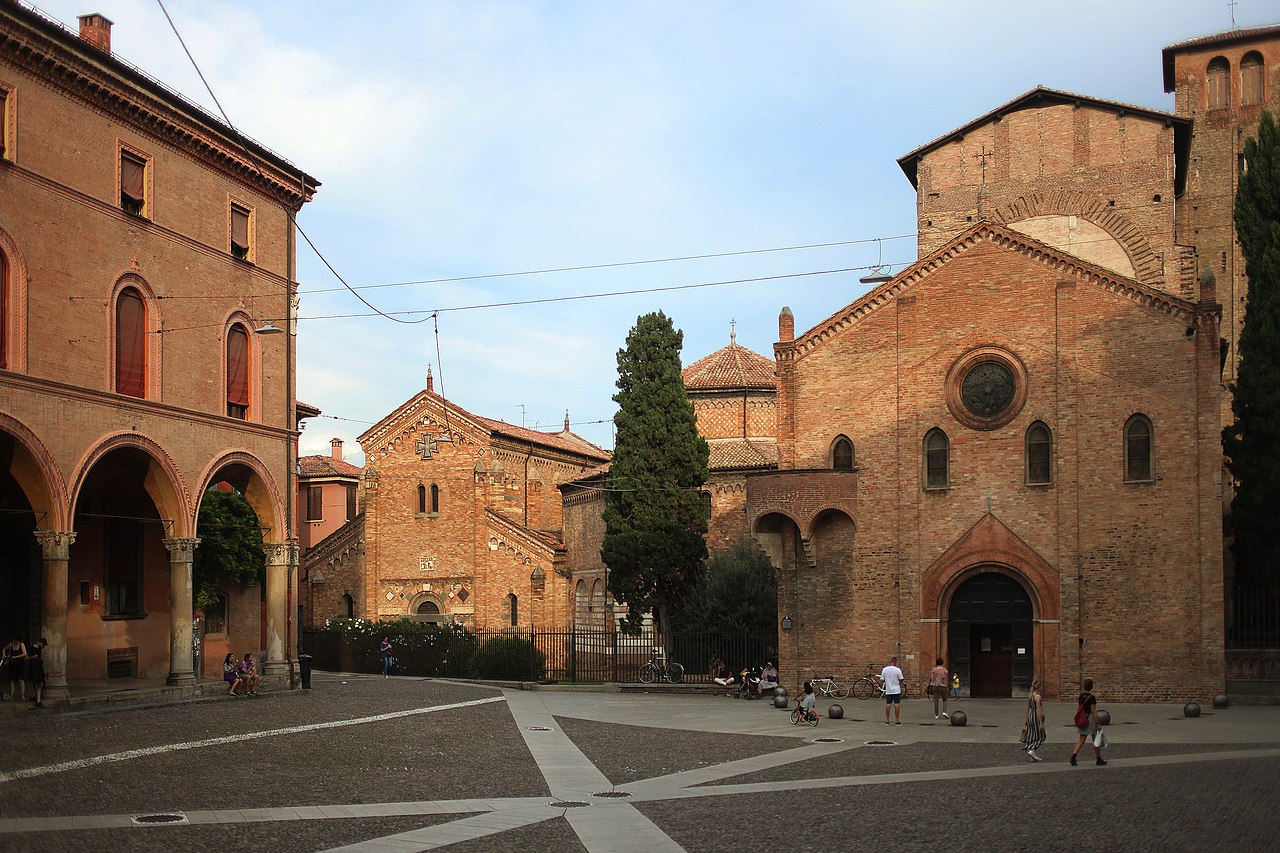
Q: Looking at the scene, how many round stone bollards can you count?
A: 7